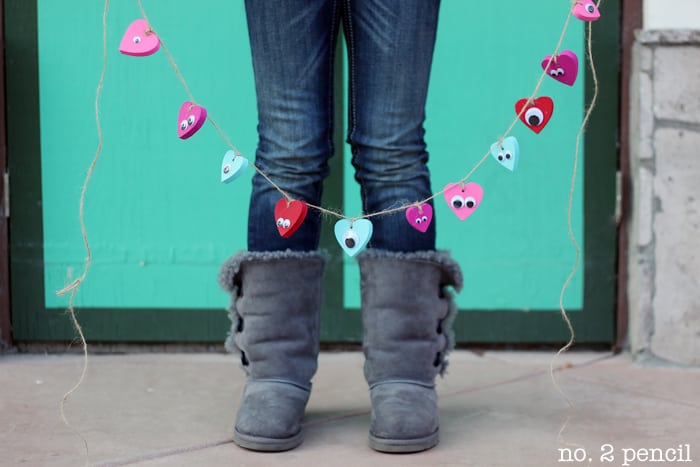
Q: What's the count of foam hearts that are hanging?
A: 11